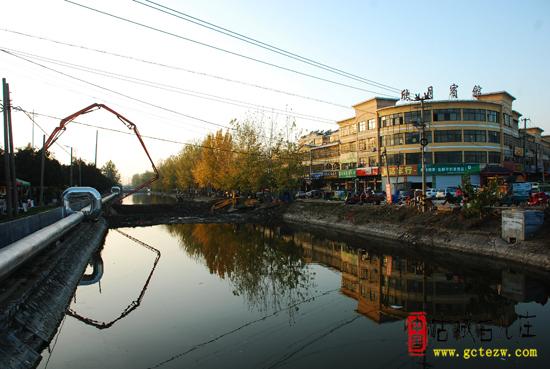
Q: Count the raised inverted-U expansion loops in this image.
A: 2